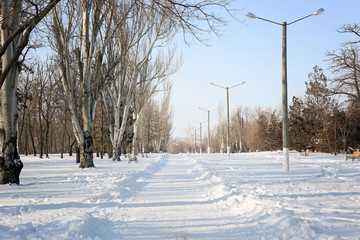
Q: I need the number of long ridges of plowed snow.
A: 2